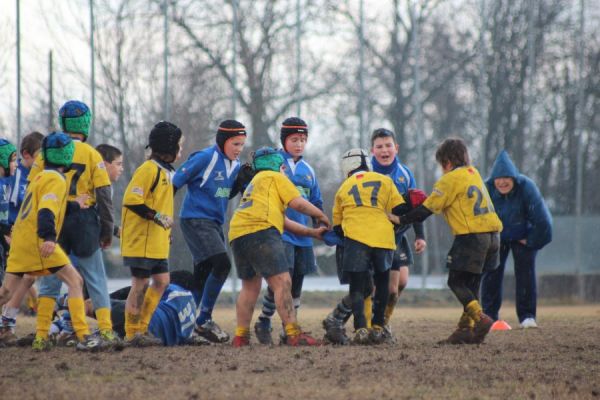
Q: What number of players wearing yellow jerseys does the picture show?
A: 6